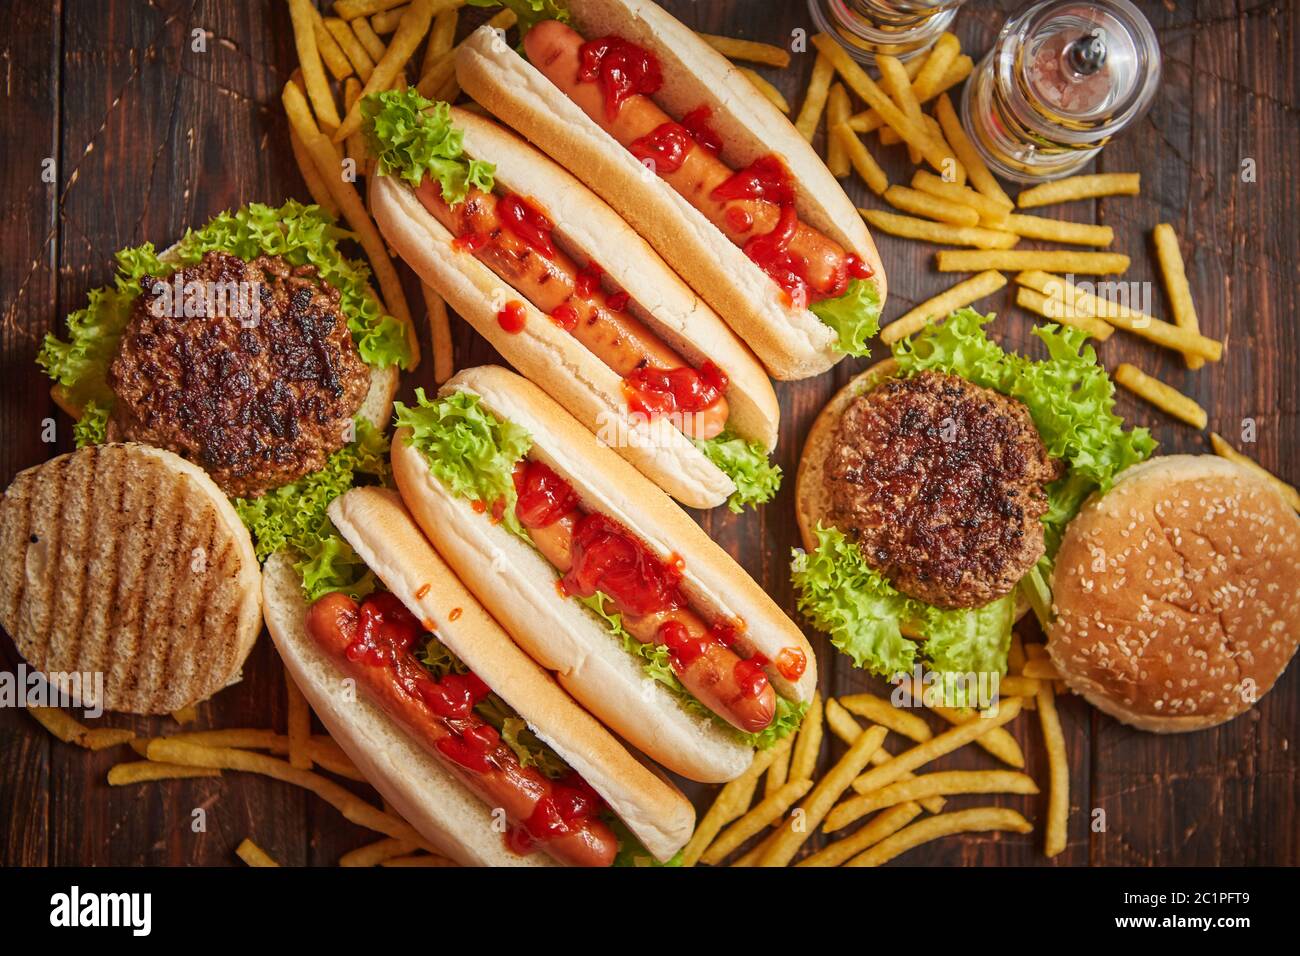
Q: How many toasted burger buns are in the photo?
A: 1